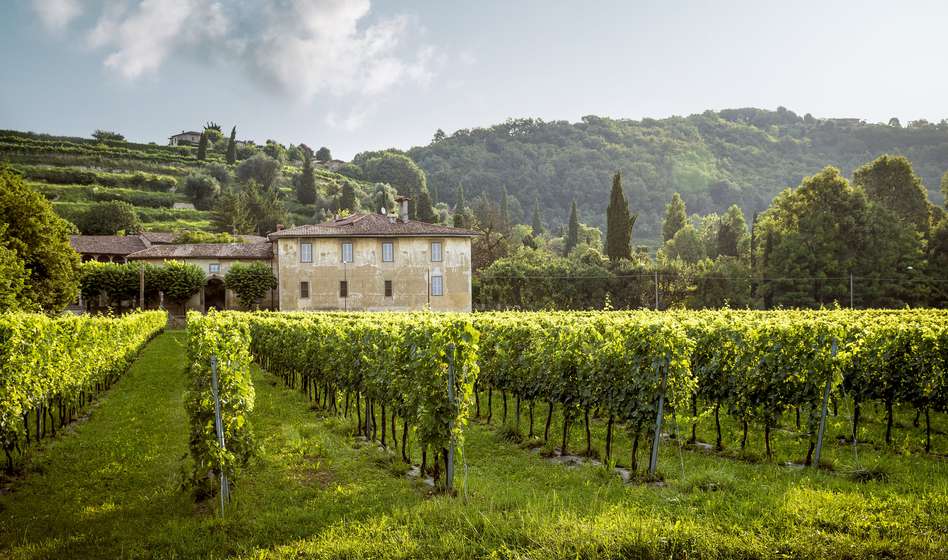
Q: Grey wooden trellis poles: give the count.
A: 4